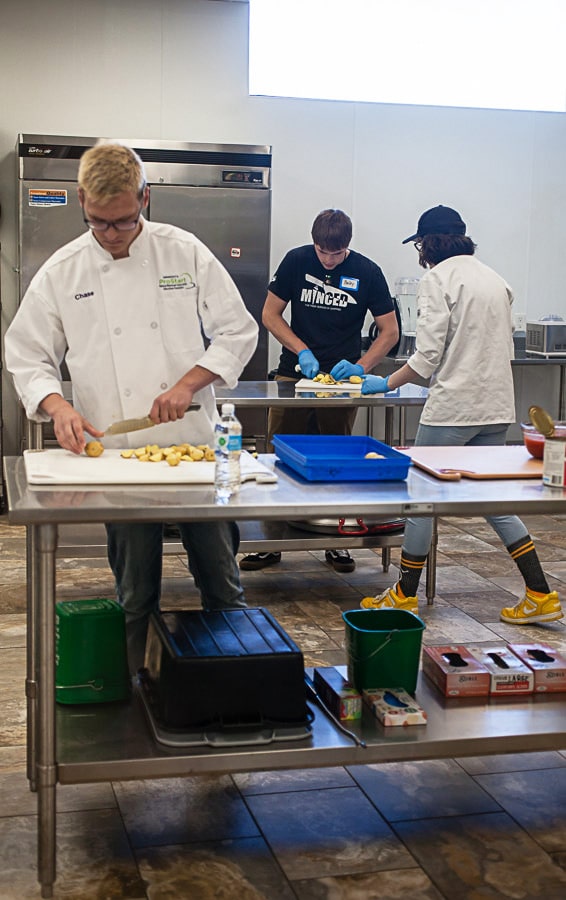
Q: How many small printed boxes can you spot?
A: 5